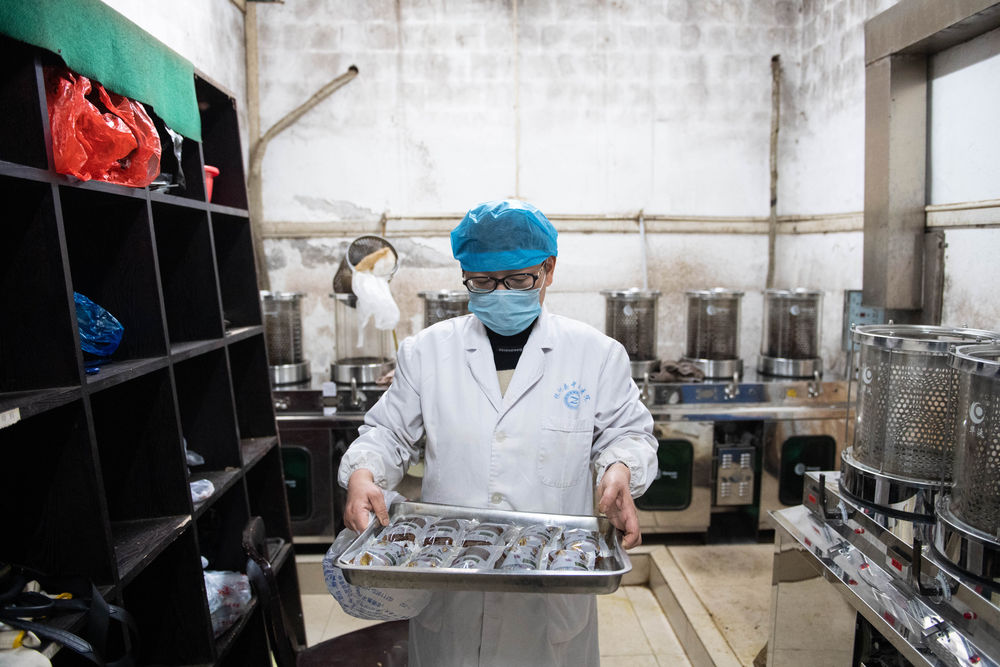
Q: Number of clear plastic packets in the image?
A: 10